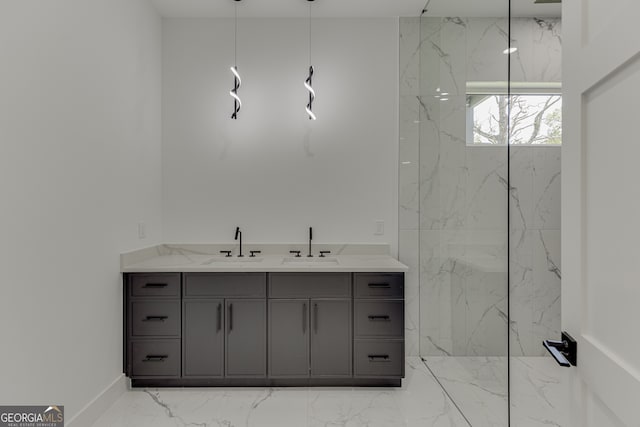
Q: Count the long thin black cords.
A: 2